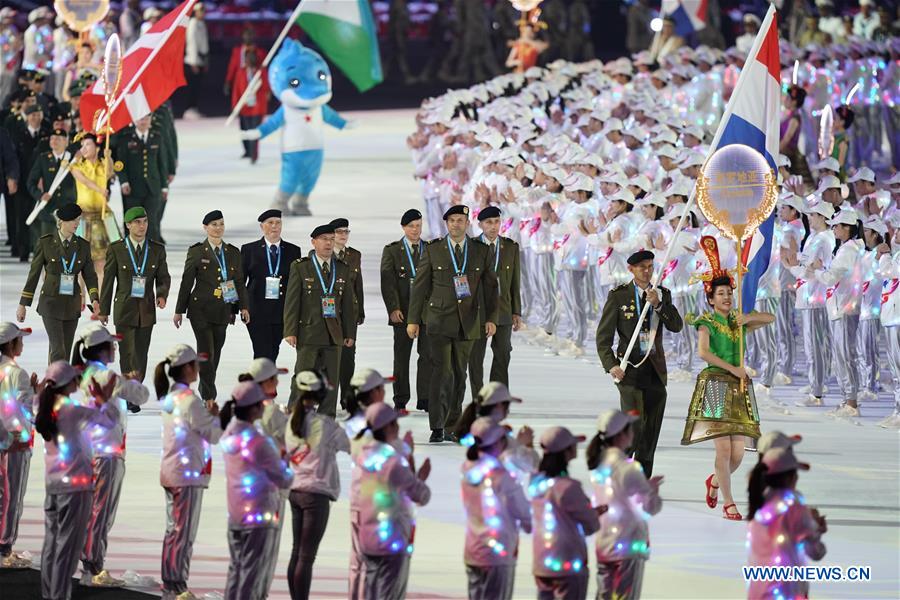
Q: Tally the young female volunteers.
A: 15